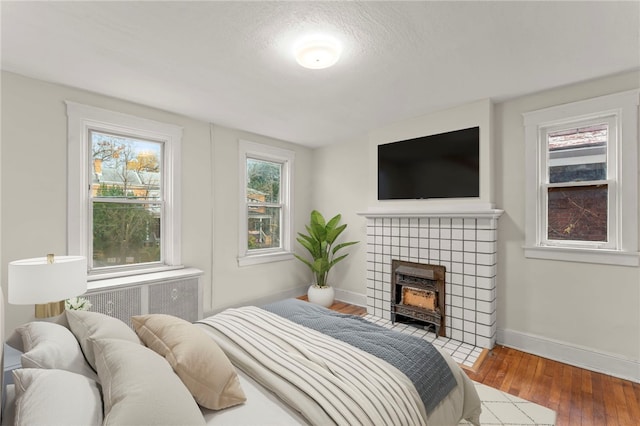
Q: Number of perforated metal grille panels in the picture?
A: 2